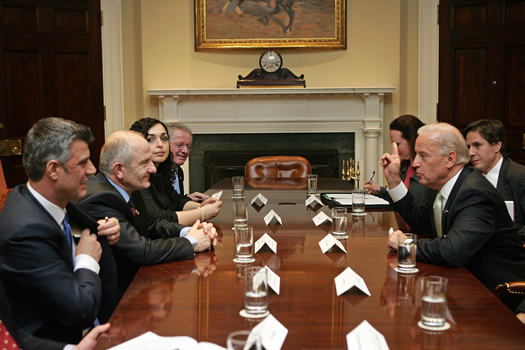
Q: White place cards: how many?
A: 10